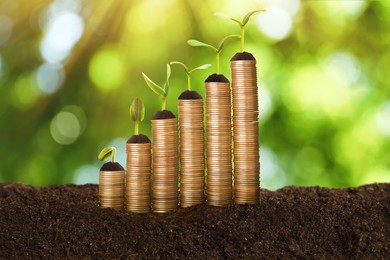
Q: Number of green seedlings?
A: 6